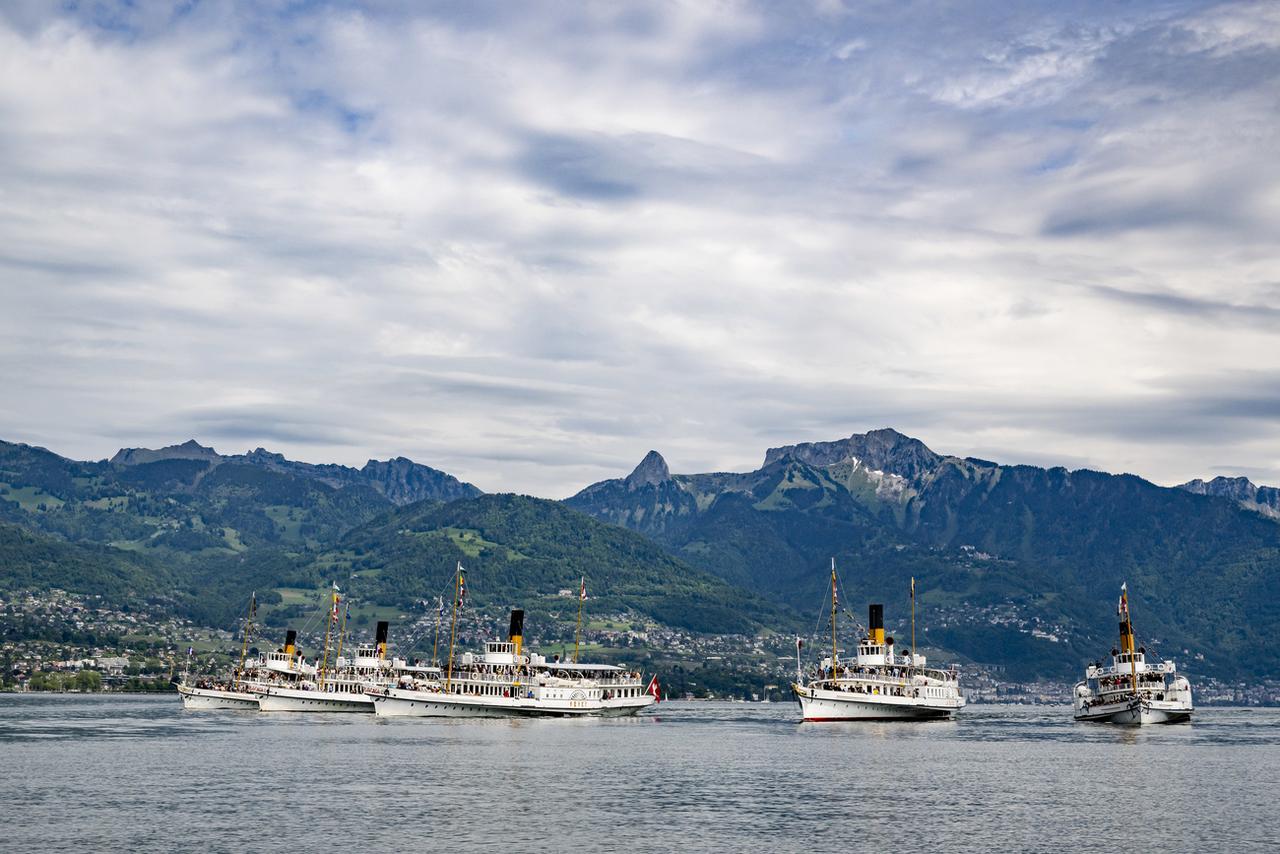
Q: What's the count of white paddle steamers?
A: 5